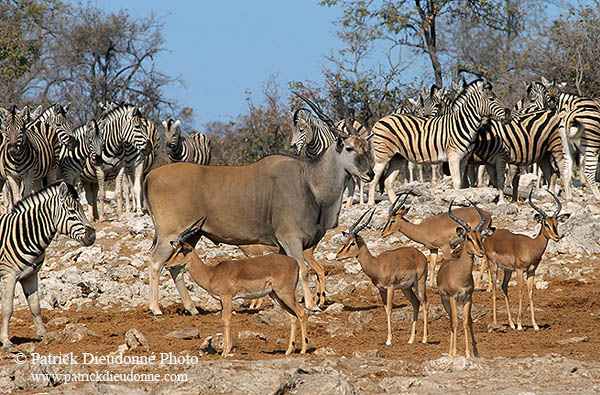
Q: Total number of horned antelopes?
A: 6